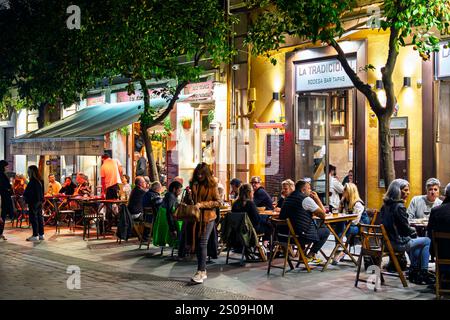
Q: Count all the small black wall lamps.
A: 3